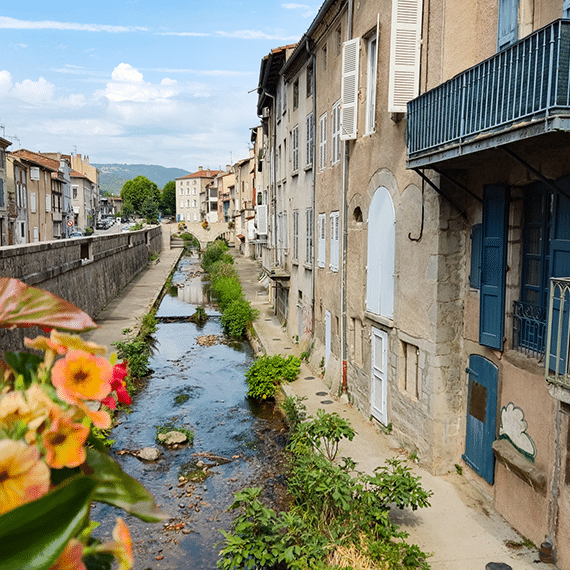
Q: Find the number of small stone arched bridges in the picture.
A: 1